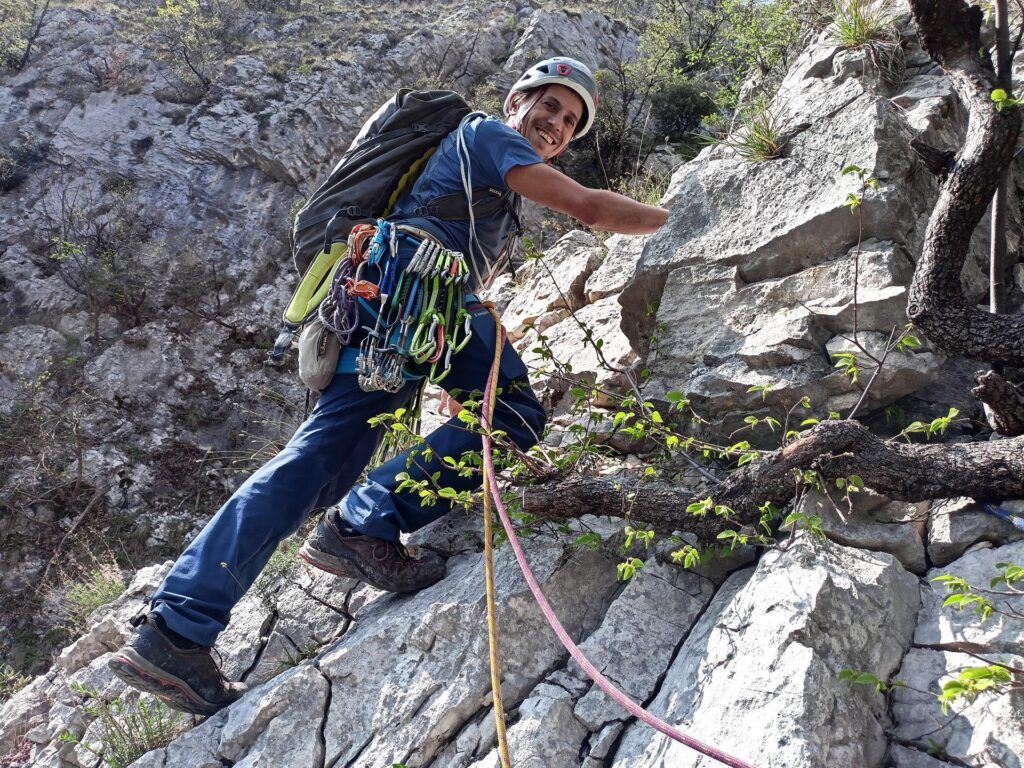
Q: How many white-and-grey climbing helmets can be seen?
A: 1